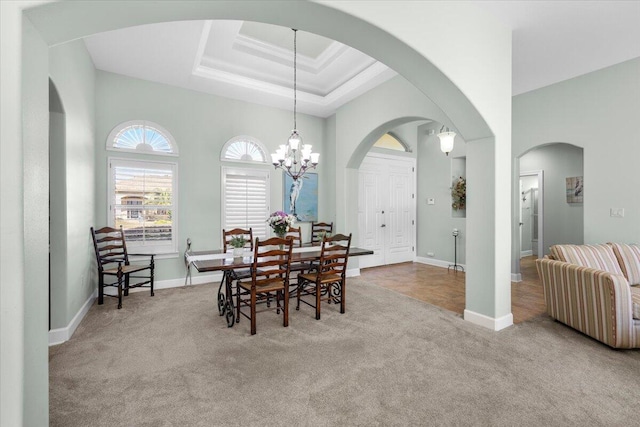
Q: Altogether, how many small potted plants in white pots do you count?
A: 2